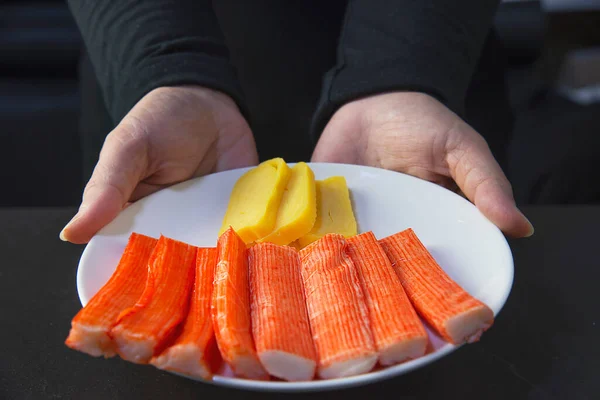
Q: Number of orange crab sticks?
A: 8